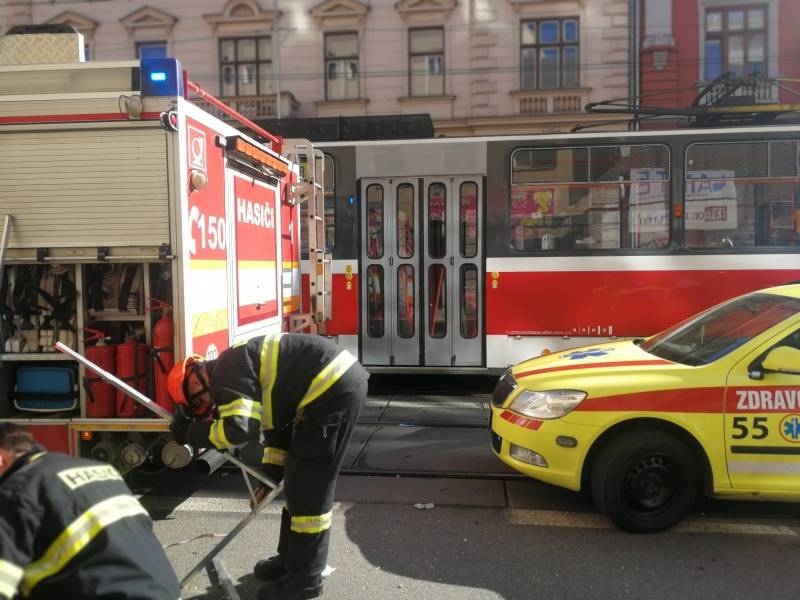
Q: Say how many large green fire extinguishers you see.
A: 0